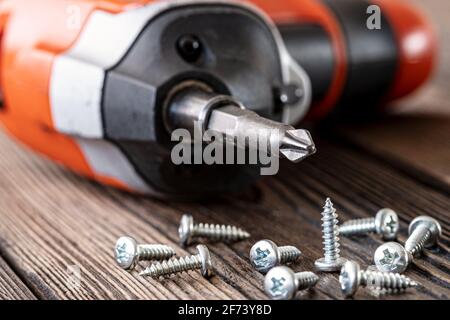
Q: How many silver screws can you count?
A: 10